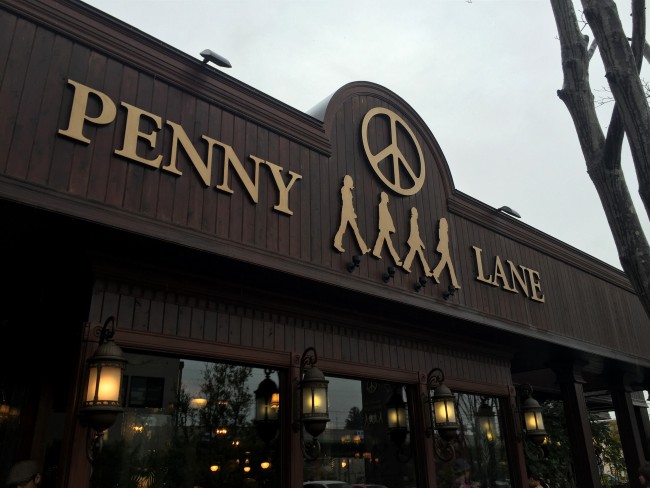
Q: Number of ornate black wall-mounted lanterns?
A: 4